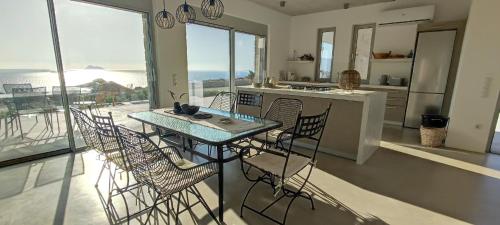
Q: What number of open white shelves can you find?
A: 2